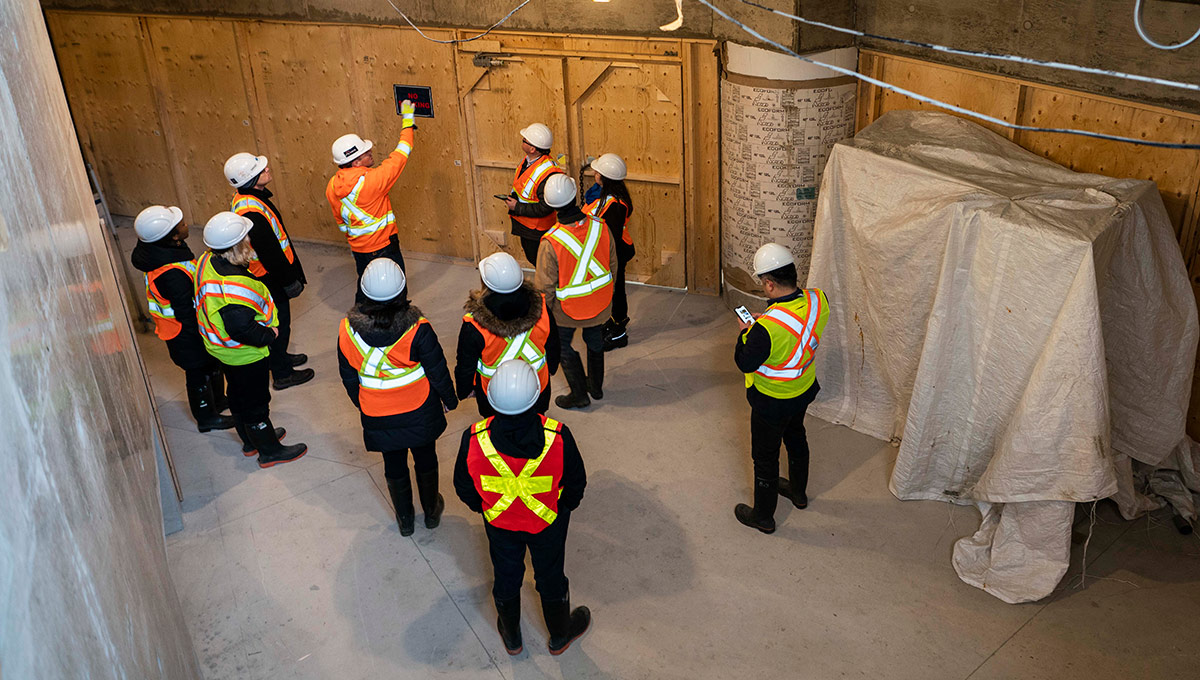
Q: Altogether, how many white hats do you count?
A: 11